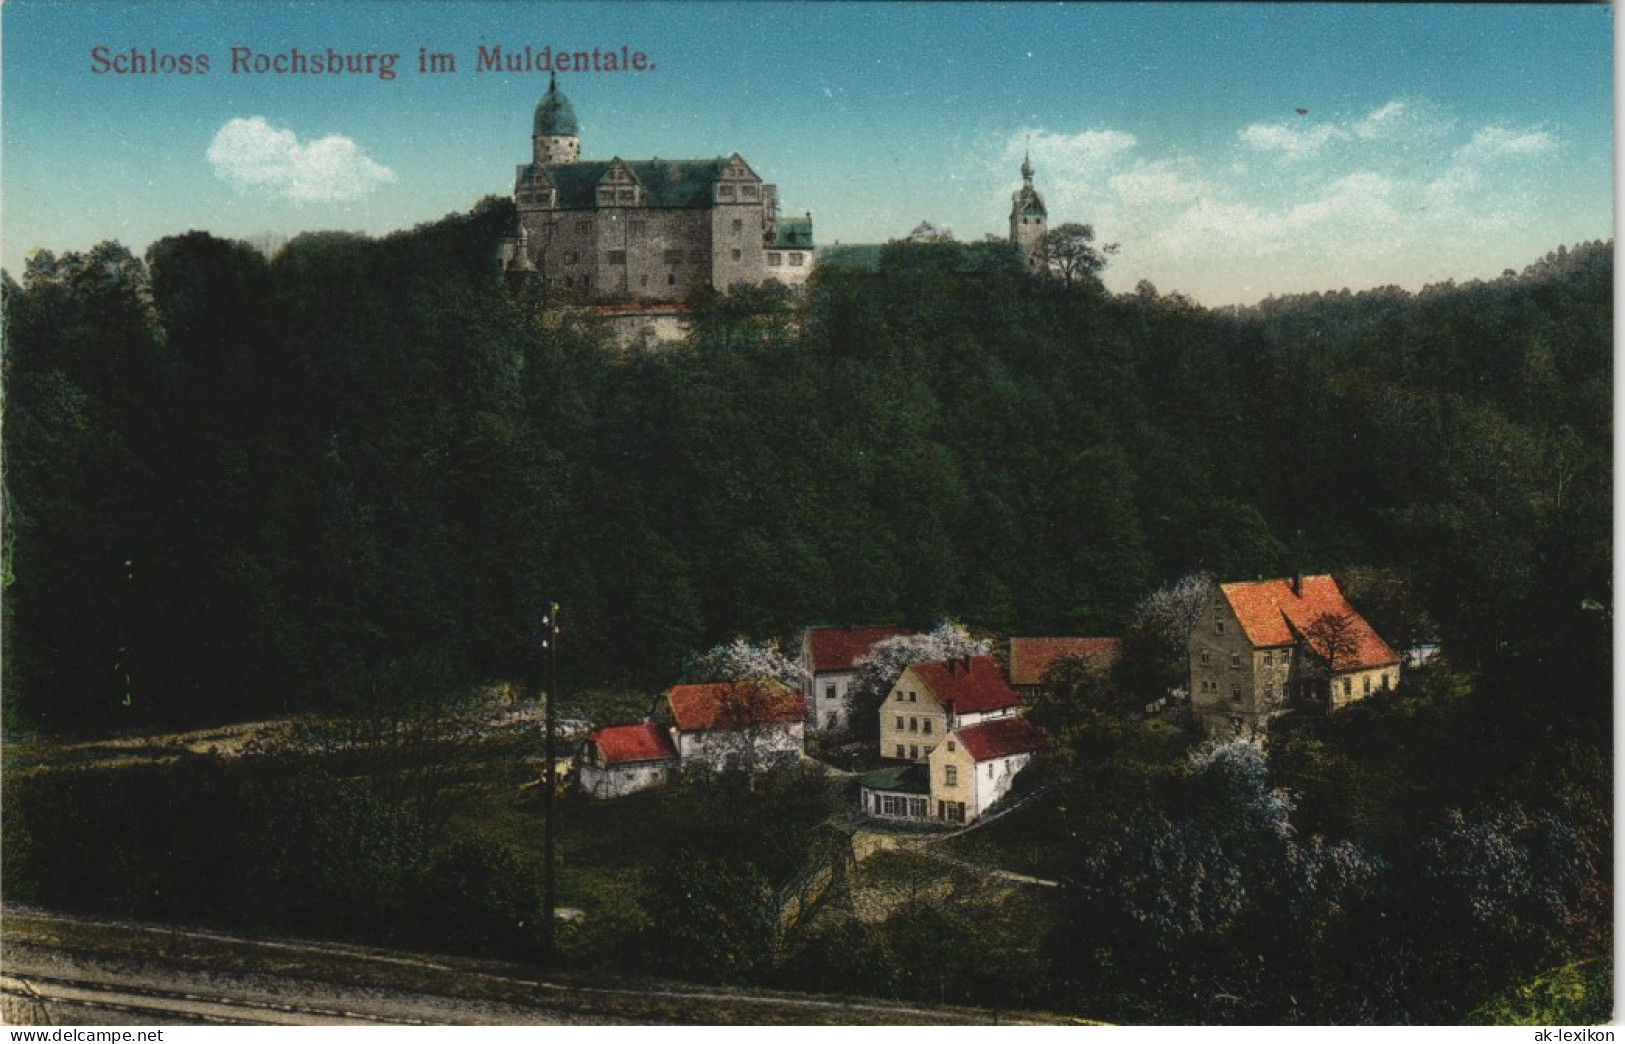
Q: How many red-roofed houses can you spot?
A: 7